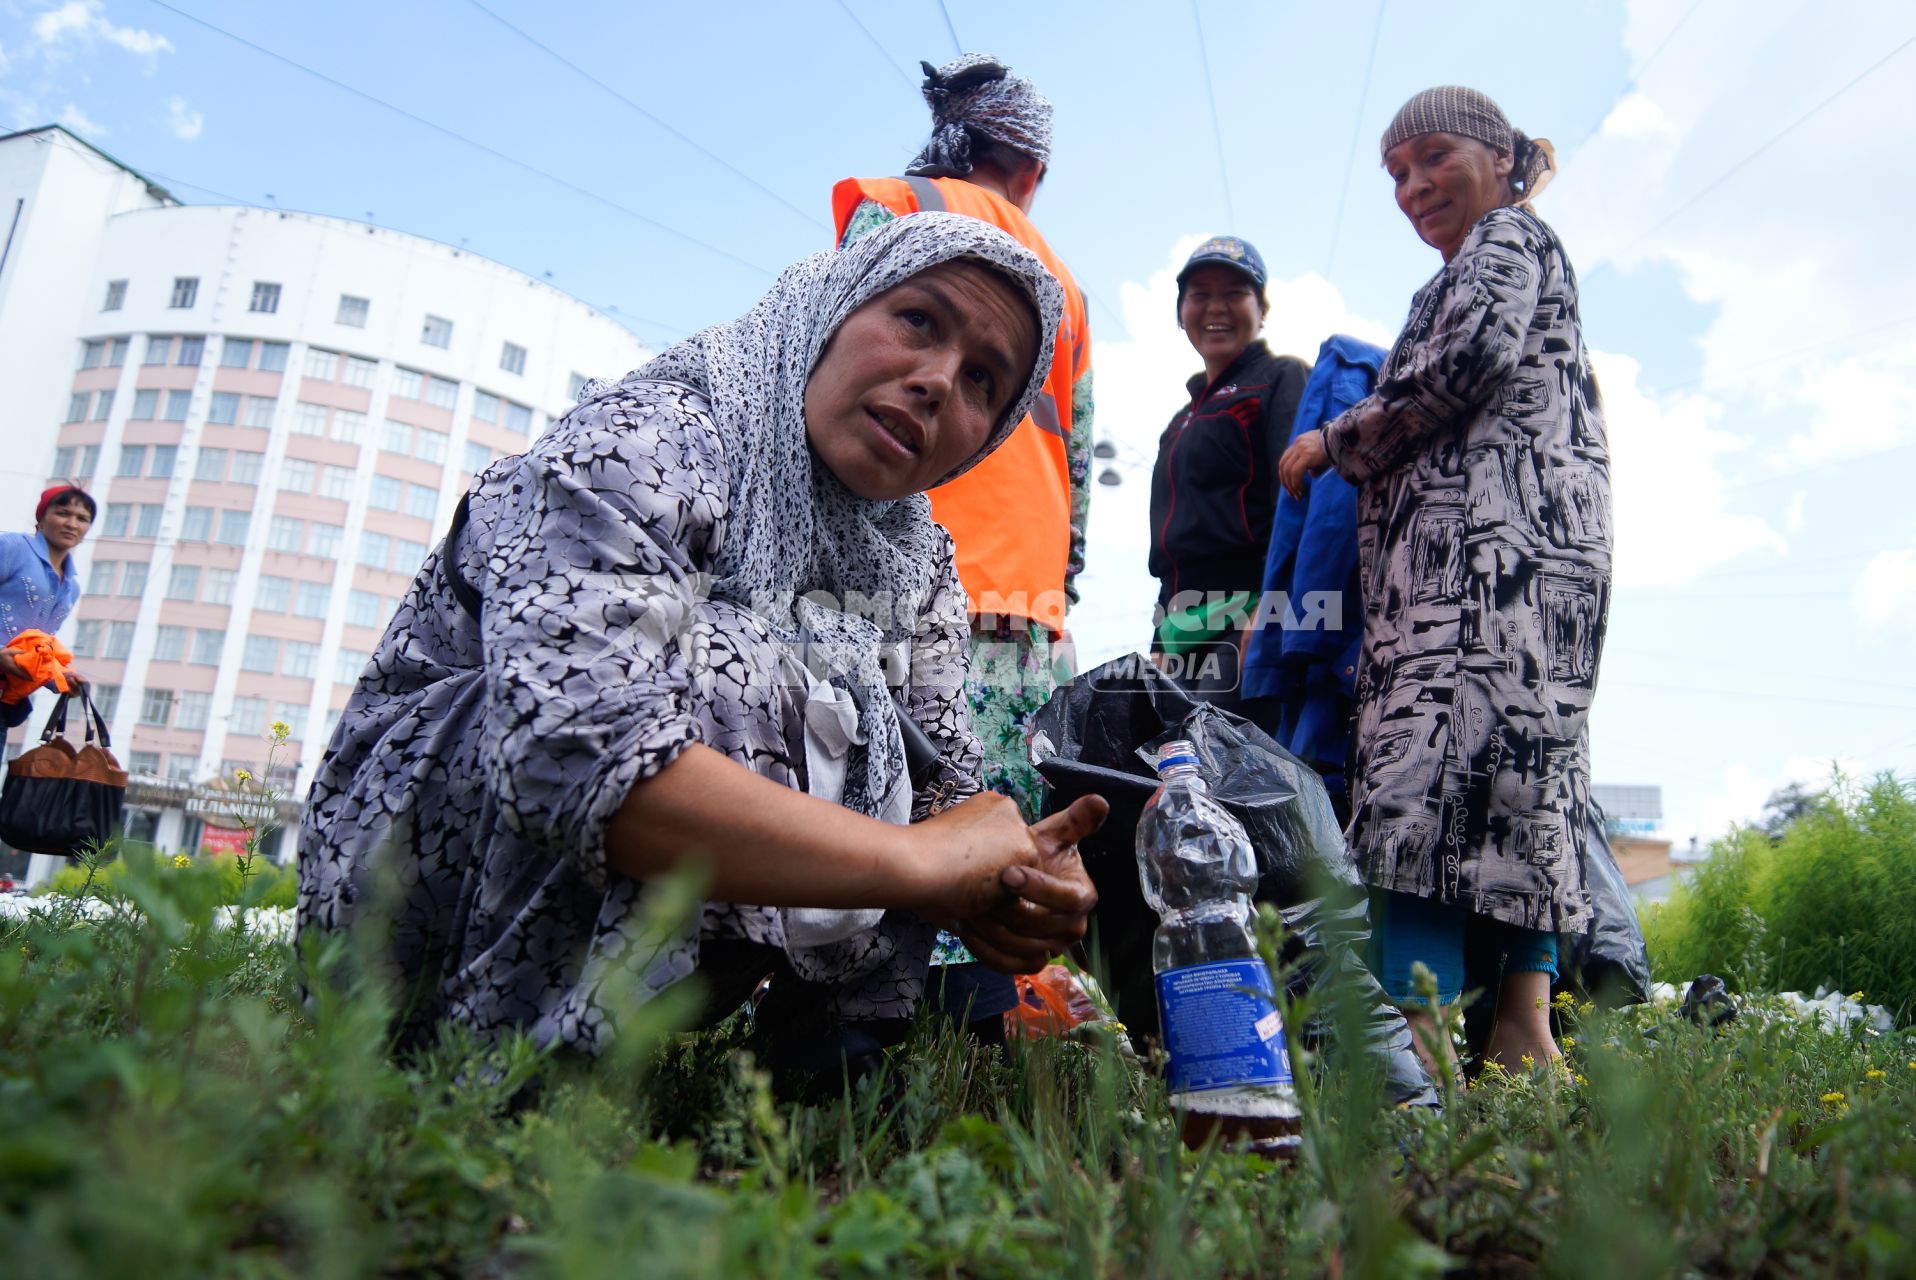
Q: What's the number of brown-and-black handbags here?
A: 1